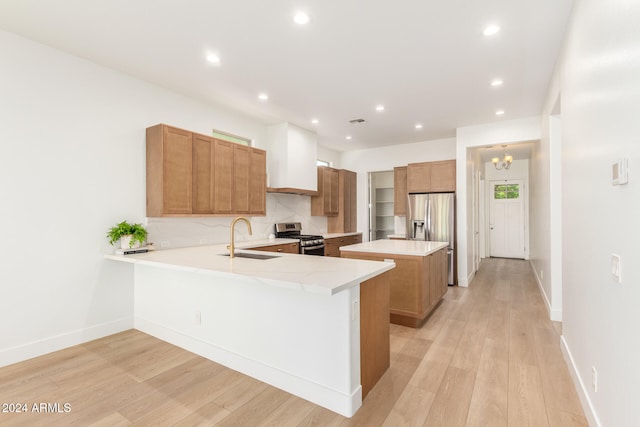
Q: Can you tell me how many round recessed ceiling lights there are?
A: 10